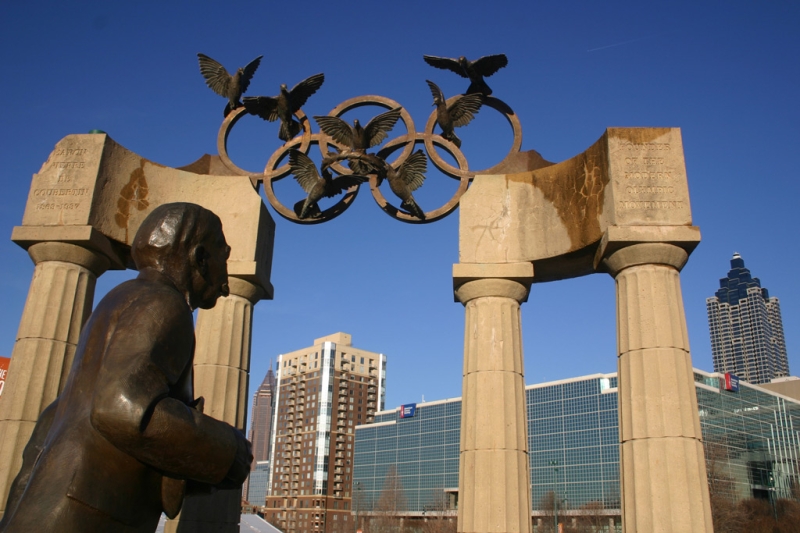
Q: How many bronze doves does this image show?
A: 7